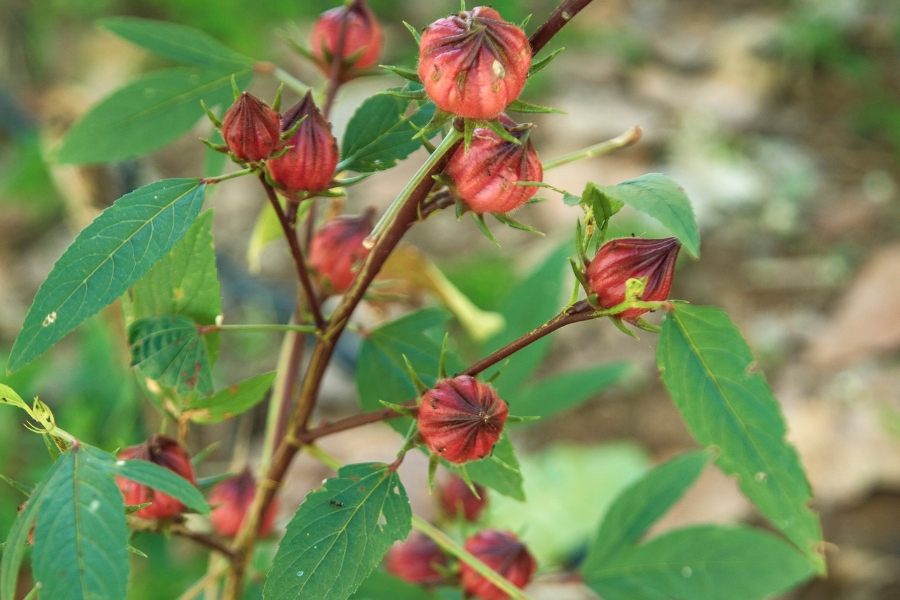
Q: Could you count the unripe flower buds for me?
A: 13